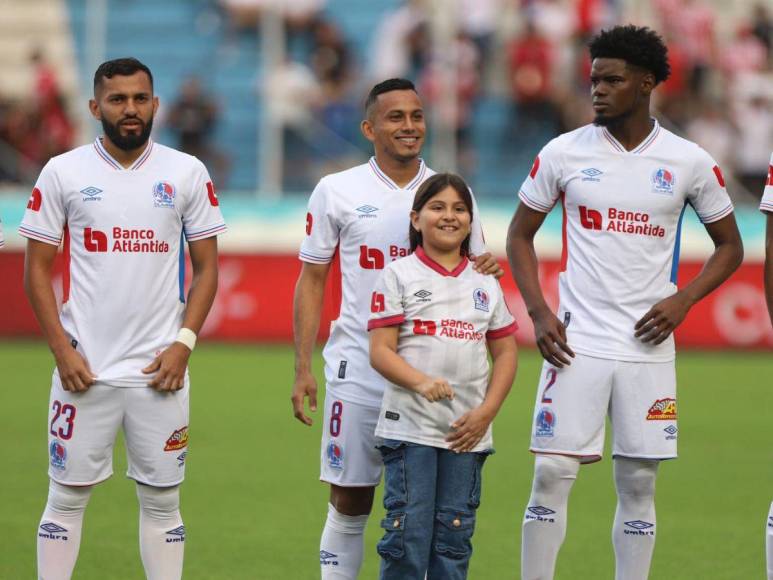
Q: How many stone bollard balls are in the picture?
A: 0